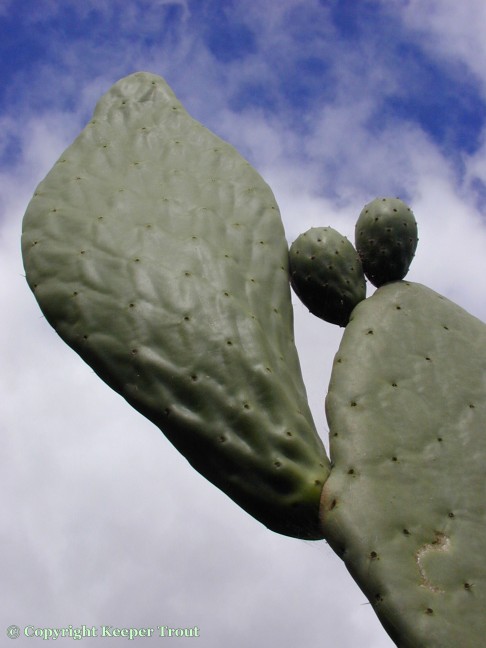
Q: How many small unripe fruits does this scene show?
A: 2